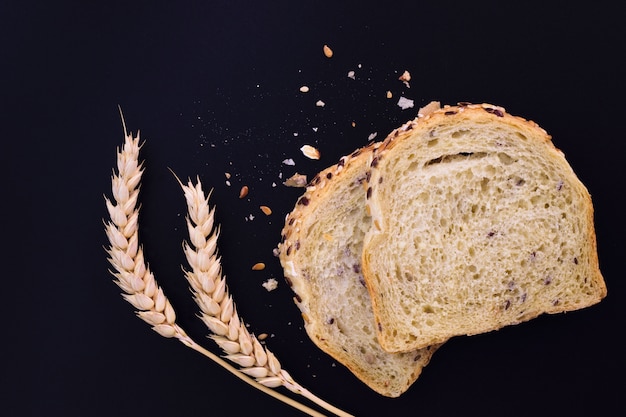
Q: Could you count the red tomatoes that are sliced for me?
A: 0